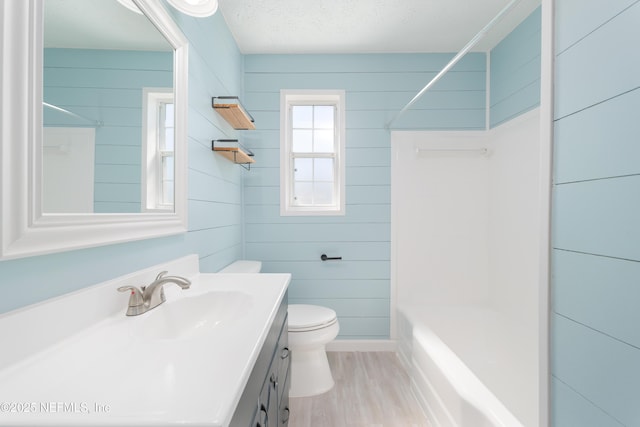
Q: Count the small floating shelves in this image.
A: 2